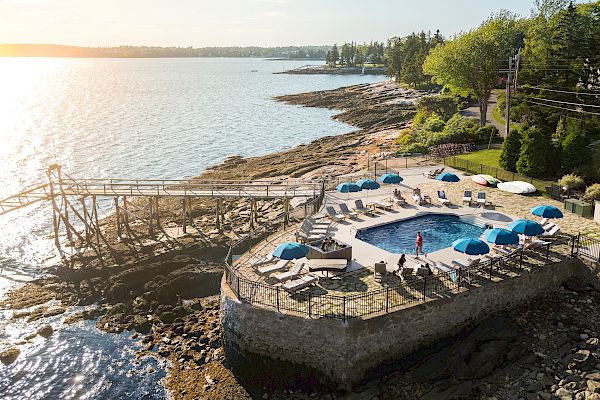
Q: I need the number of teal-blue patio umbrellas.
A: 9